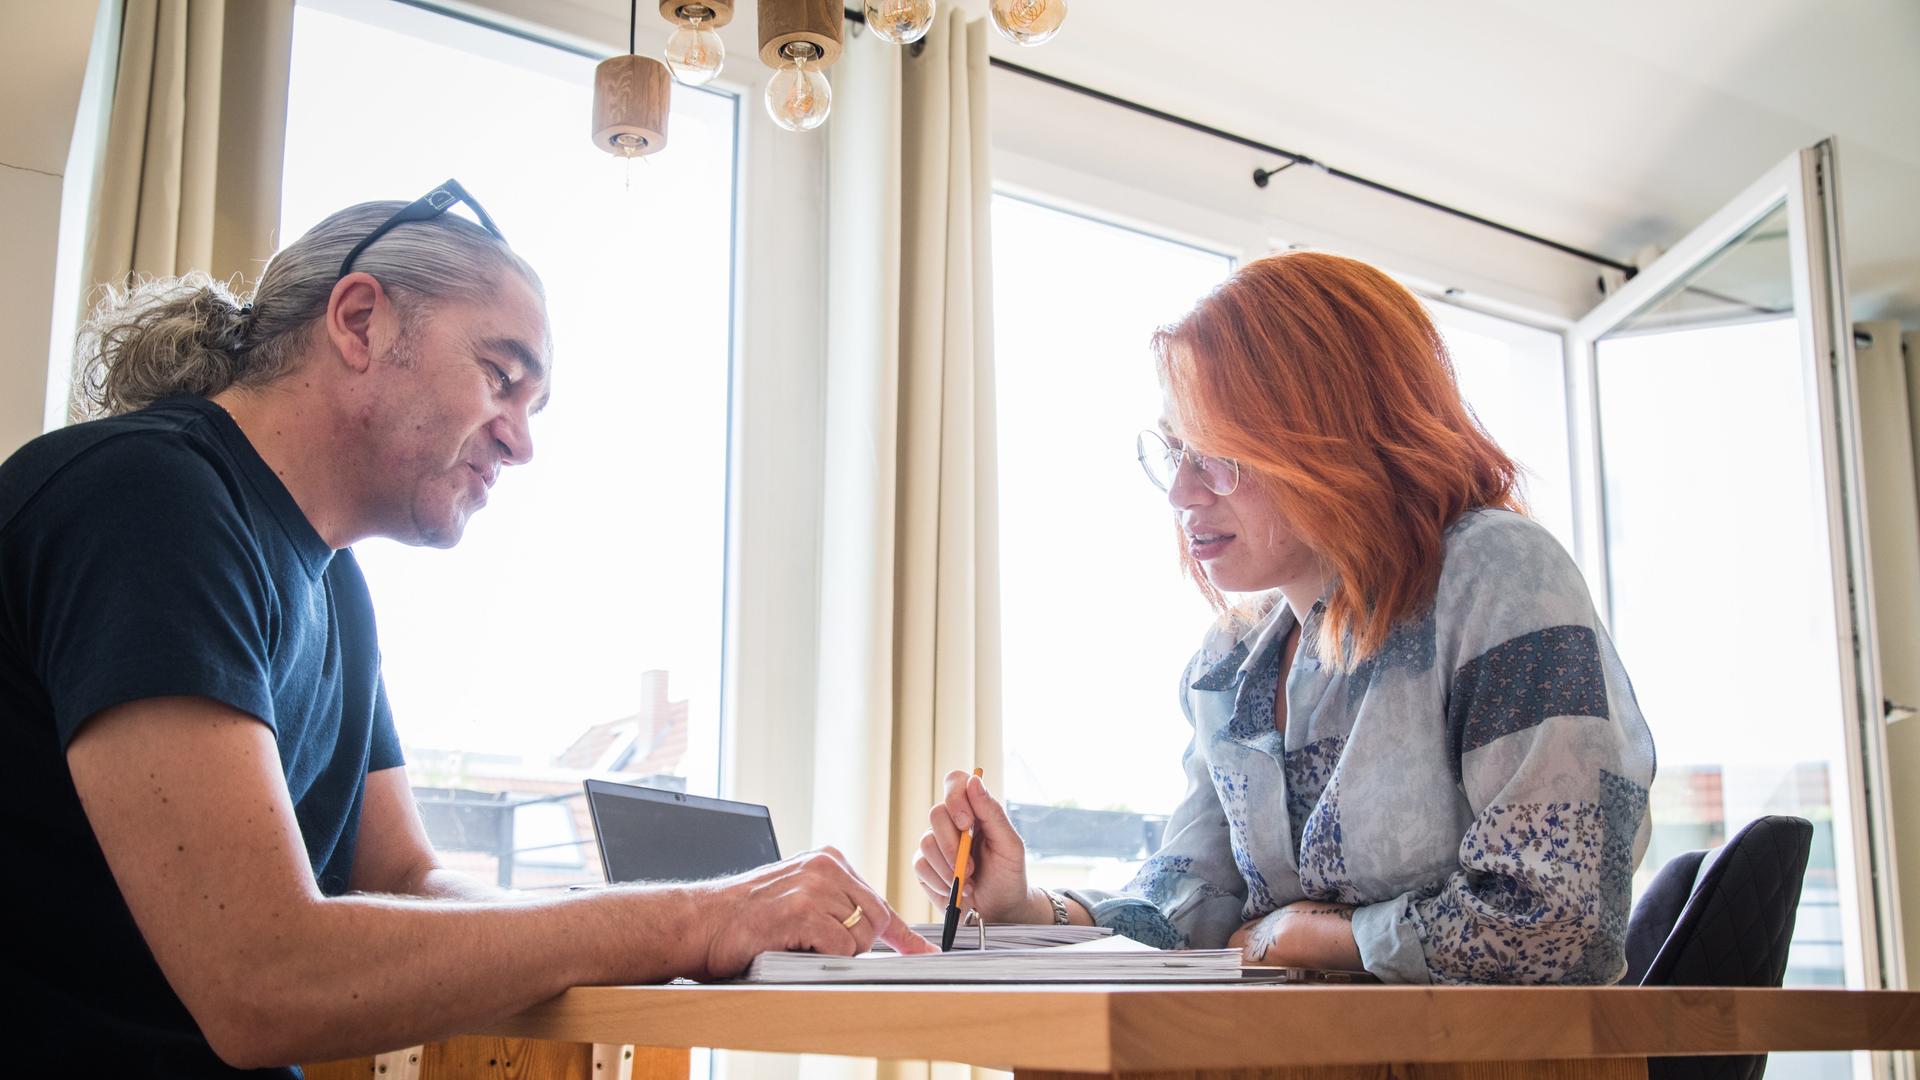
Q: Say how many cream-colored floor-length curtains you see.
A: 3